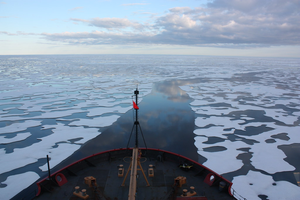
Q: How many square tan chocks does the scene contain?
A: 2